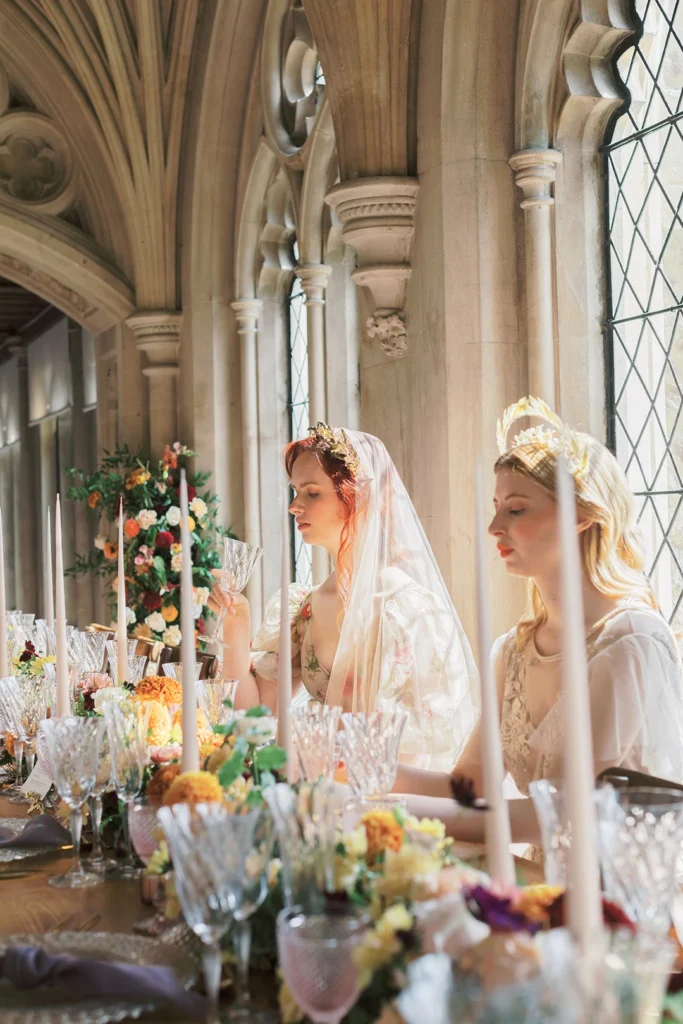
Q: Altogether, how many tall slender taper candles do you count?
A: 8